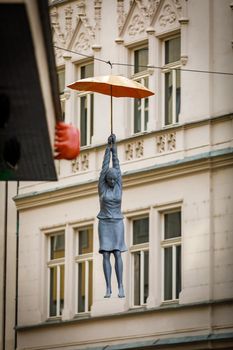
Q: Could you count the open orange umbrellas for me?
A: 1